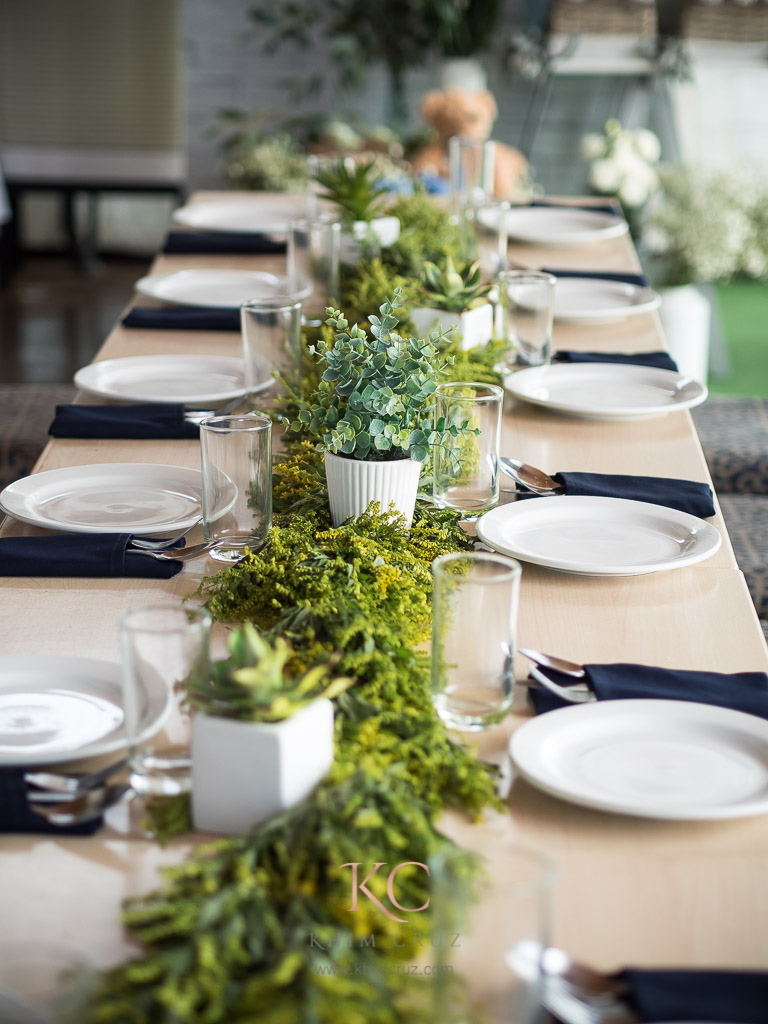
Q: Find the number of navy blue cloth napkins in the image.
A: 11